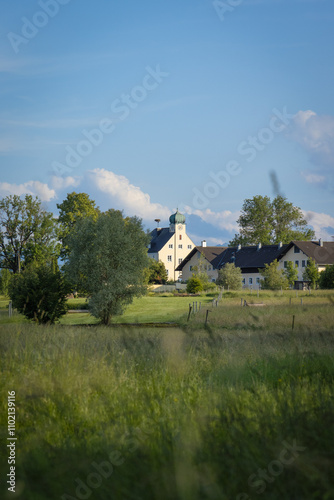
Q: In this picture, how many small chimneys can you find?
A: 5